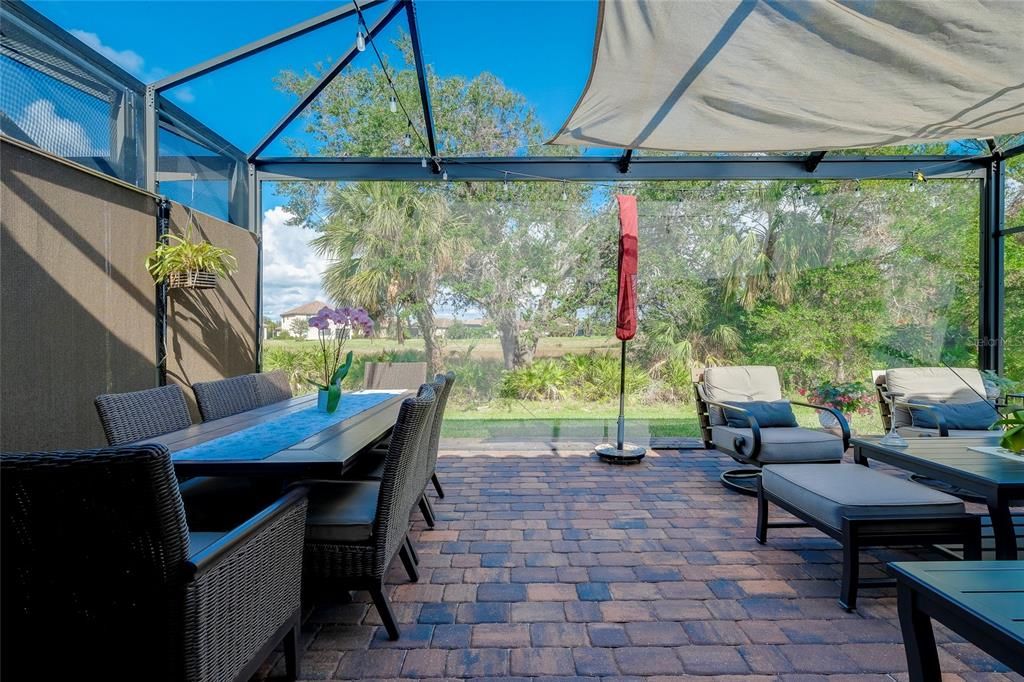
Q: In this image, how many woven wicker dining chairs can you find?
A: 8